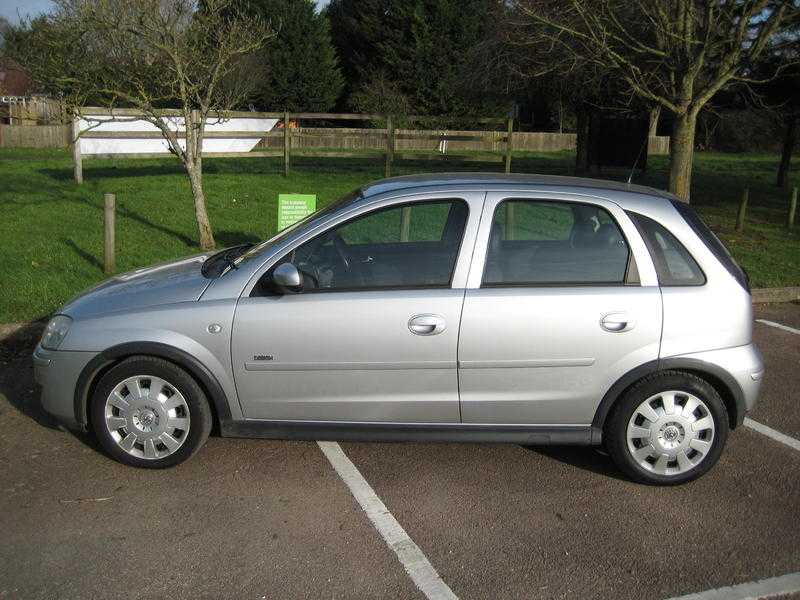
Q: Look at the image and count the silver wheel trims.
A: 2